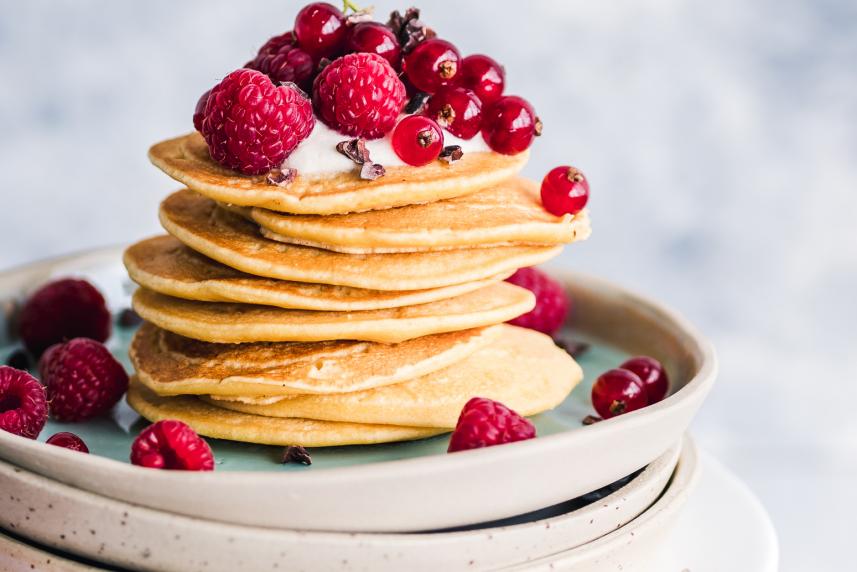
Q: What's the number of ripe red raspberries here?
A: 9